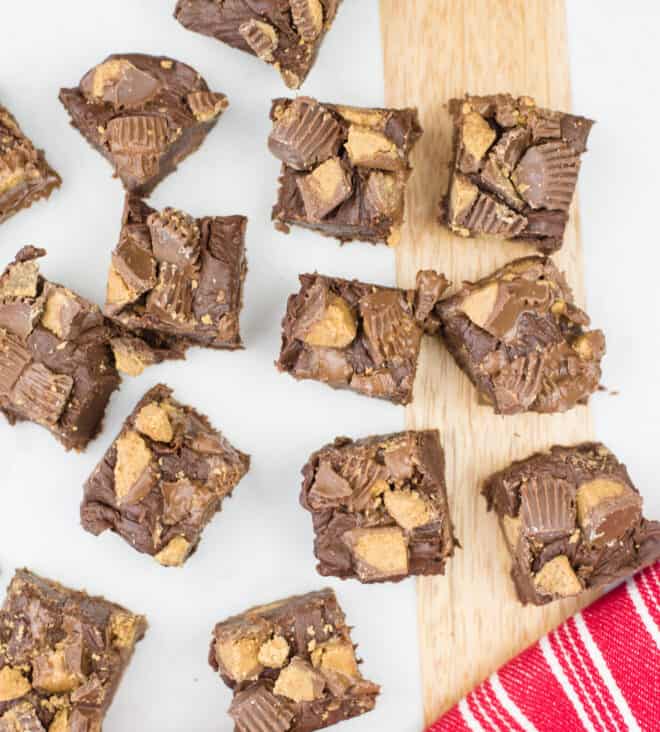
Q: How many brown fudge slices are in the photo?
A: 14